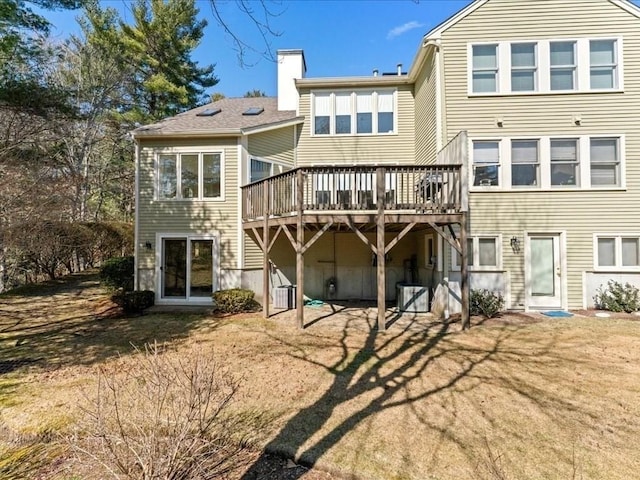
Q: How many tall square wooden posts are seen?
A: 4